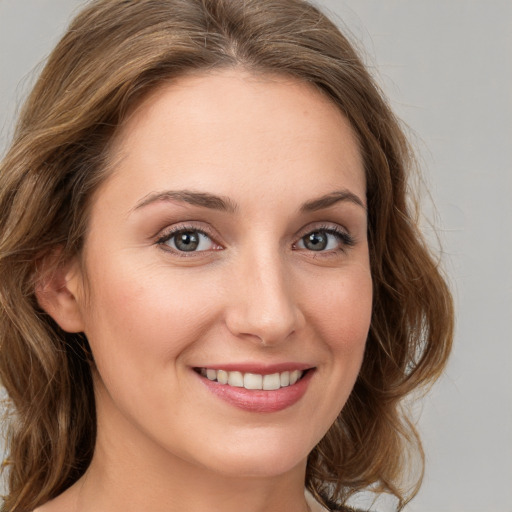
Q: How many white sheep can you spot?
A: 0